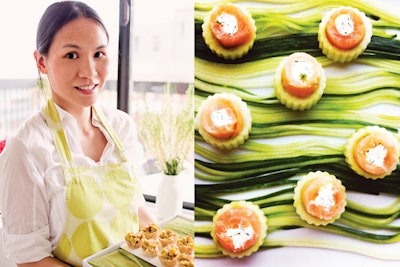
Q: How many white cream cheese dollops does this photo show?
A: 7